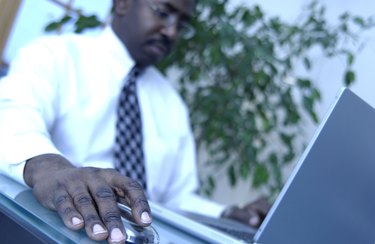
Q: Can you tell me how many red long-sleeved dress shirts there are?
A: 0